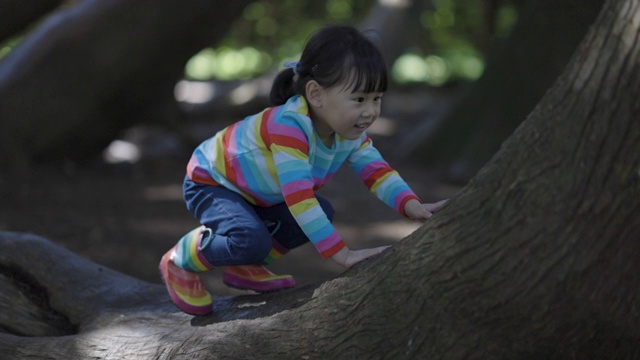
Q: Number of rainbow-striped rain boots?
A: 2